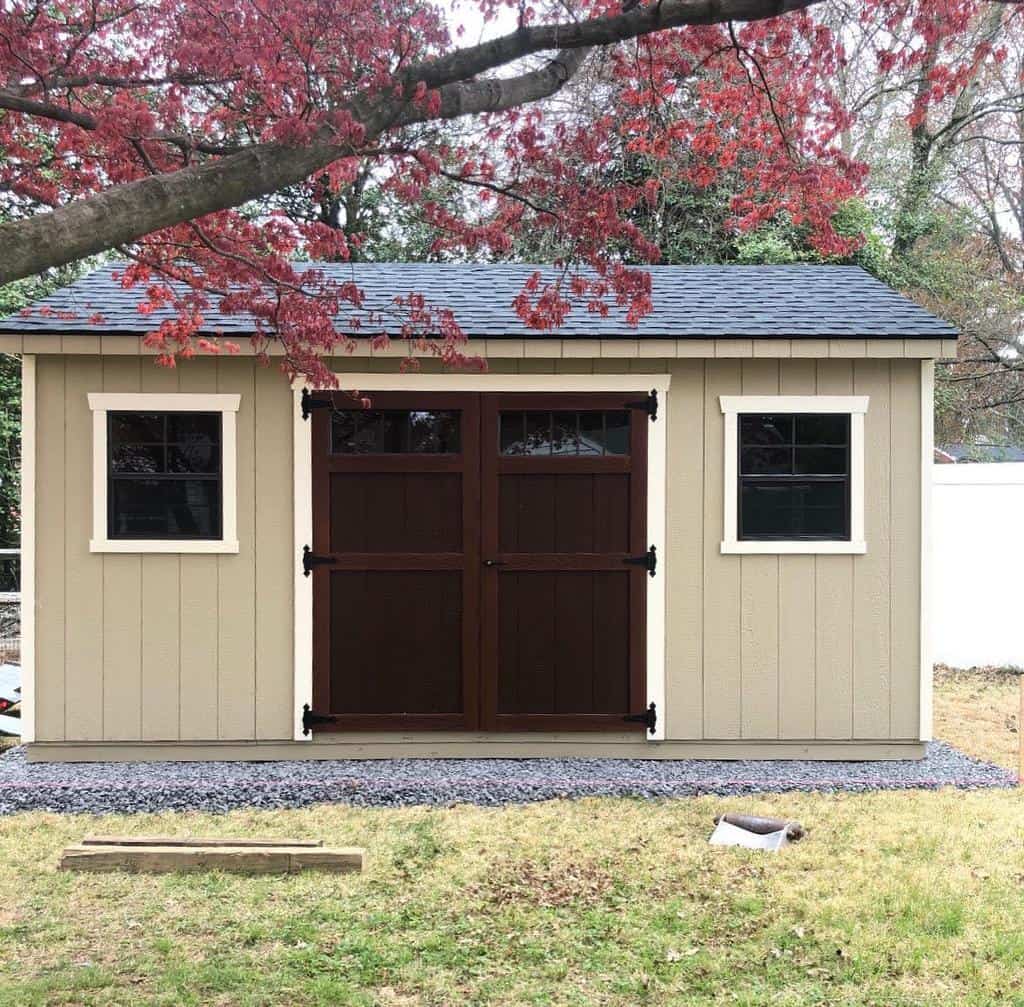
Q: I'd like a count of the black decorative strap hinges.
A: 6